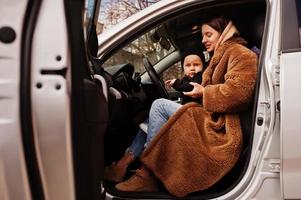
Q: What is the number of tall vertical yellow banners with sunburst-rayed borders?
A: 0